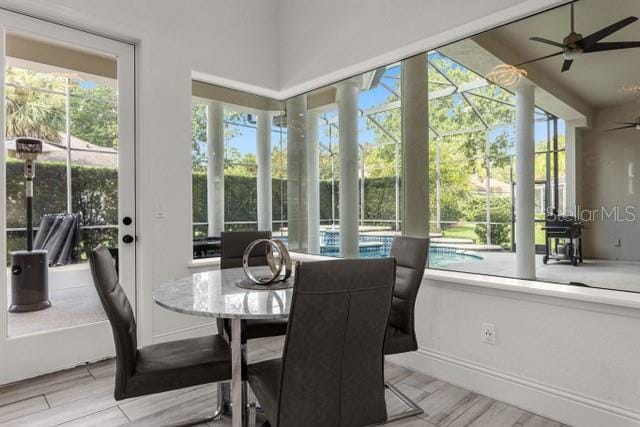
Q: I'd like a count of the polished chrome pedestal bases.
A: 1